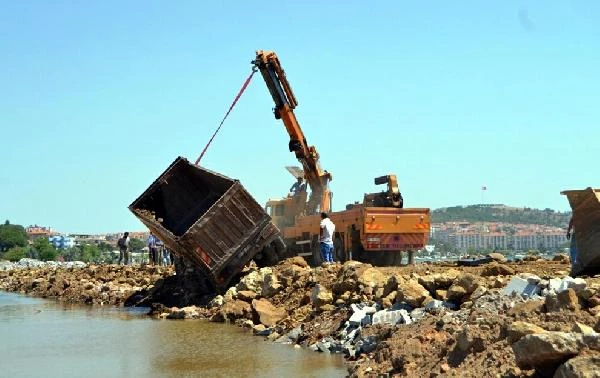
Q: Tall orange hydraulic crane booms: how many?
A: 1